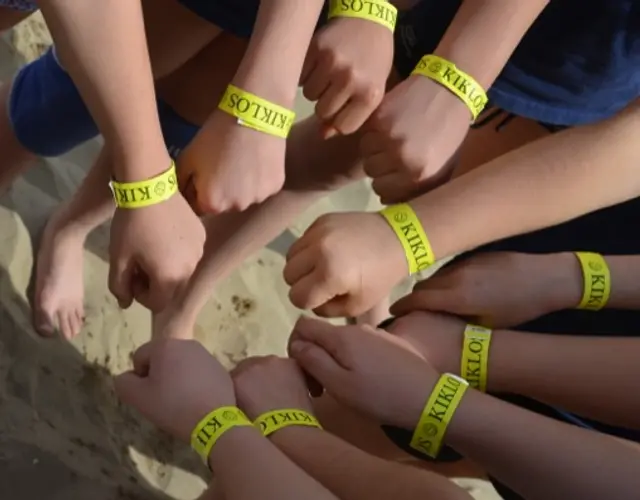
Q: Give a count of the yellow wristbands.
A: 10